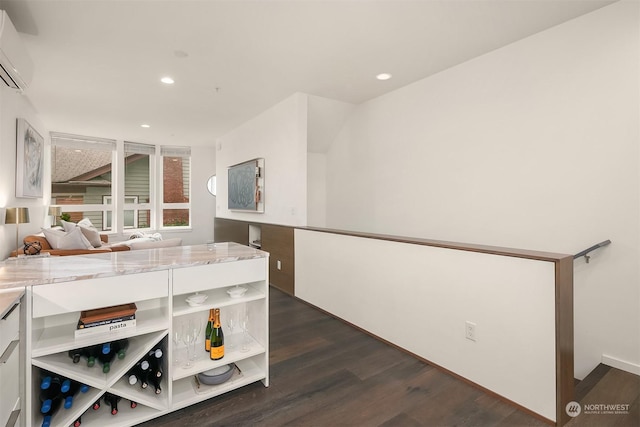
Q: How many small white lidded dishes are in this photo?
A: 2